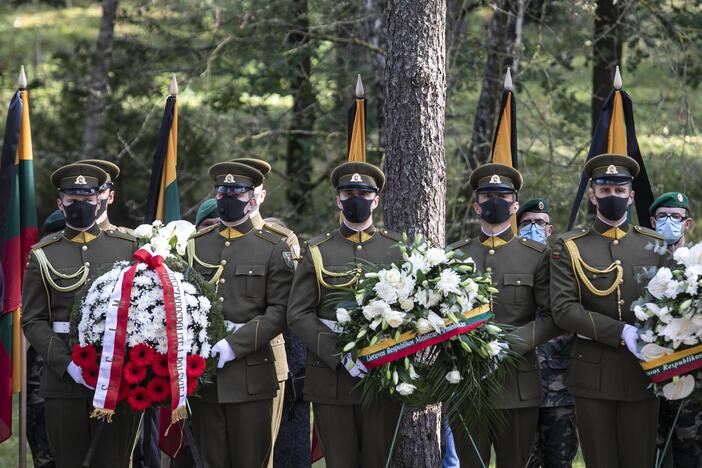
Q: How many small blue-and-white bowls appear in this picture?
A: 0